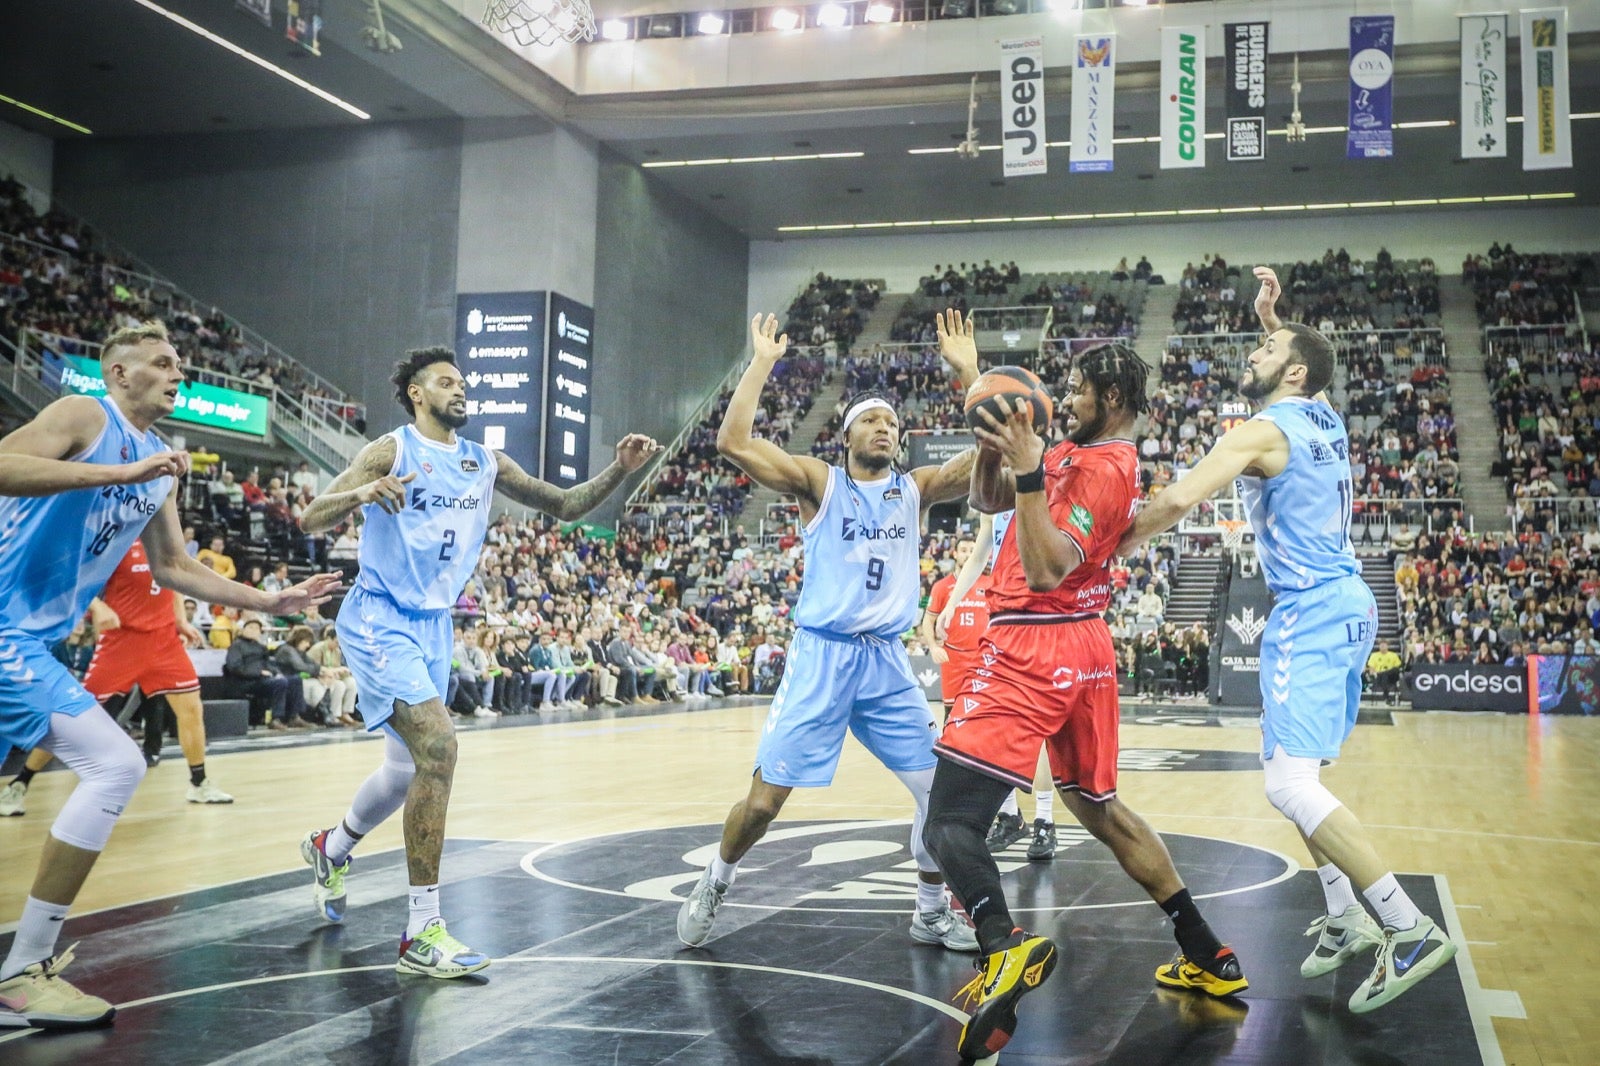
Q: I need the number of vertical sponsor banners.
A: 7